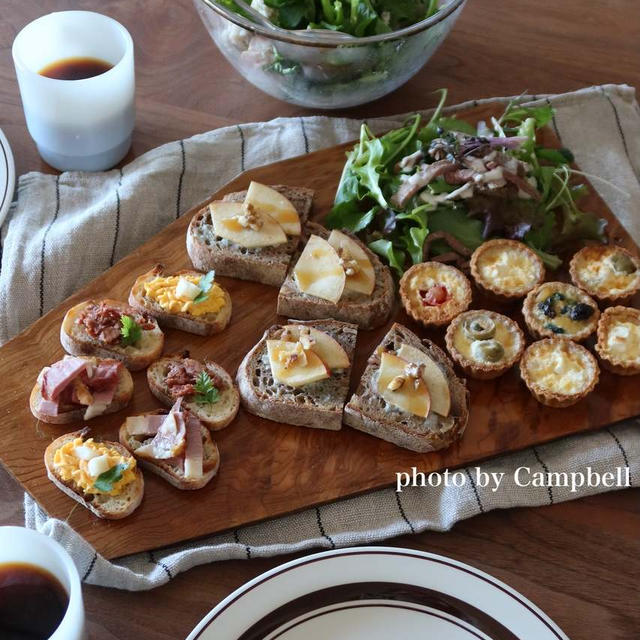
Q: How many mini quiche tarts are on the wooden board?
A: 7